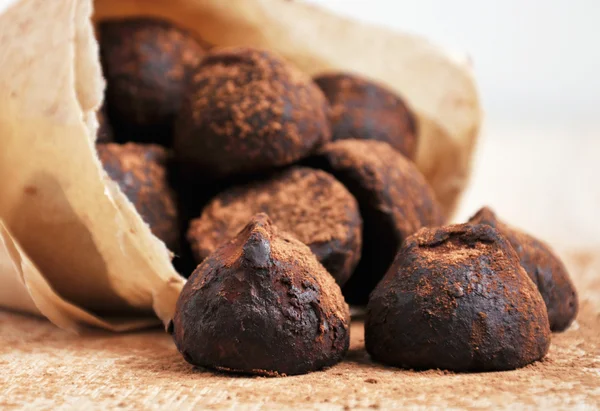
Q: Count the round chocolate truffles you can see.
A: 9